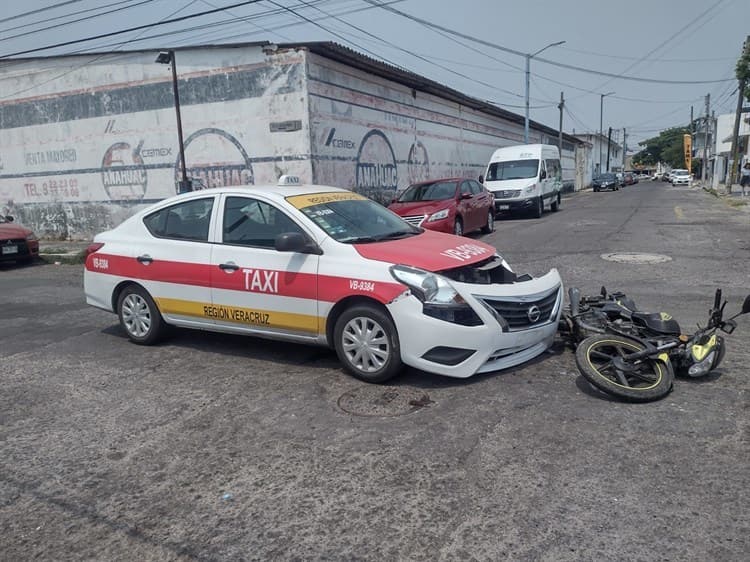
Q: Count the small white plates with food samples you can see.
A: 0